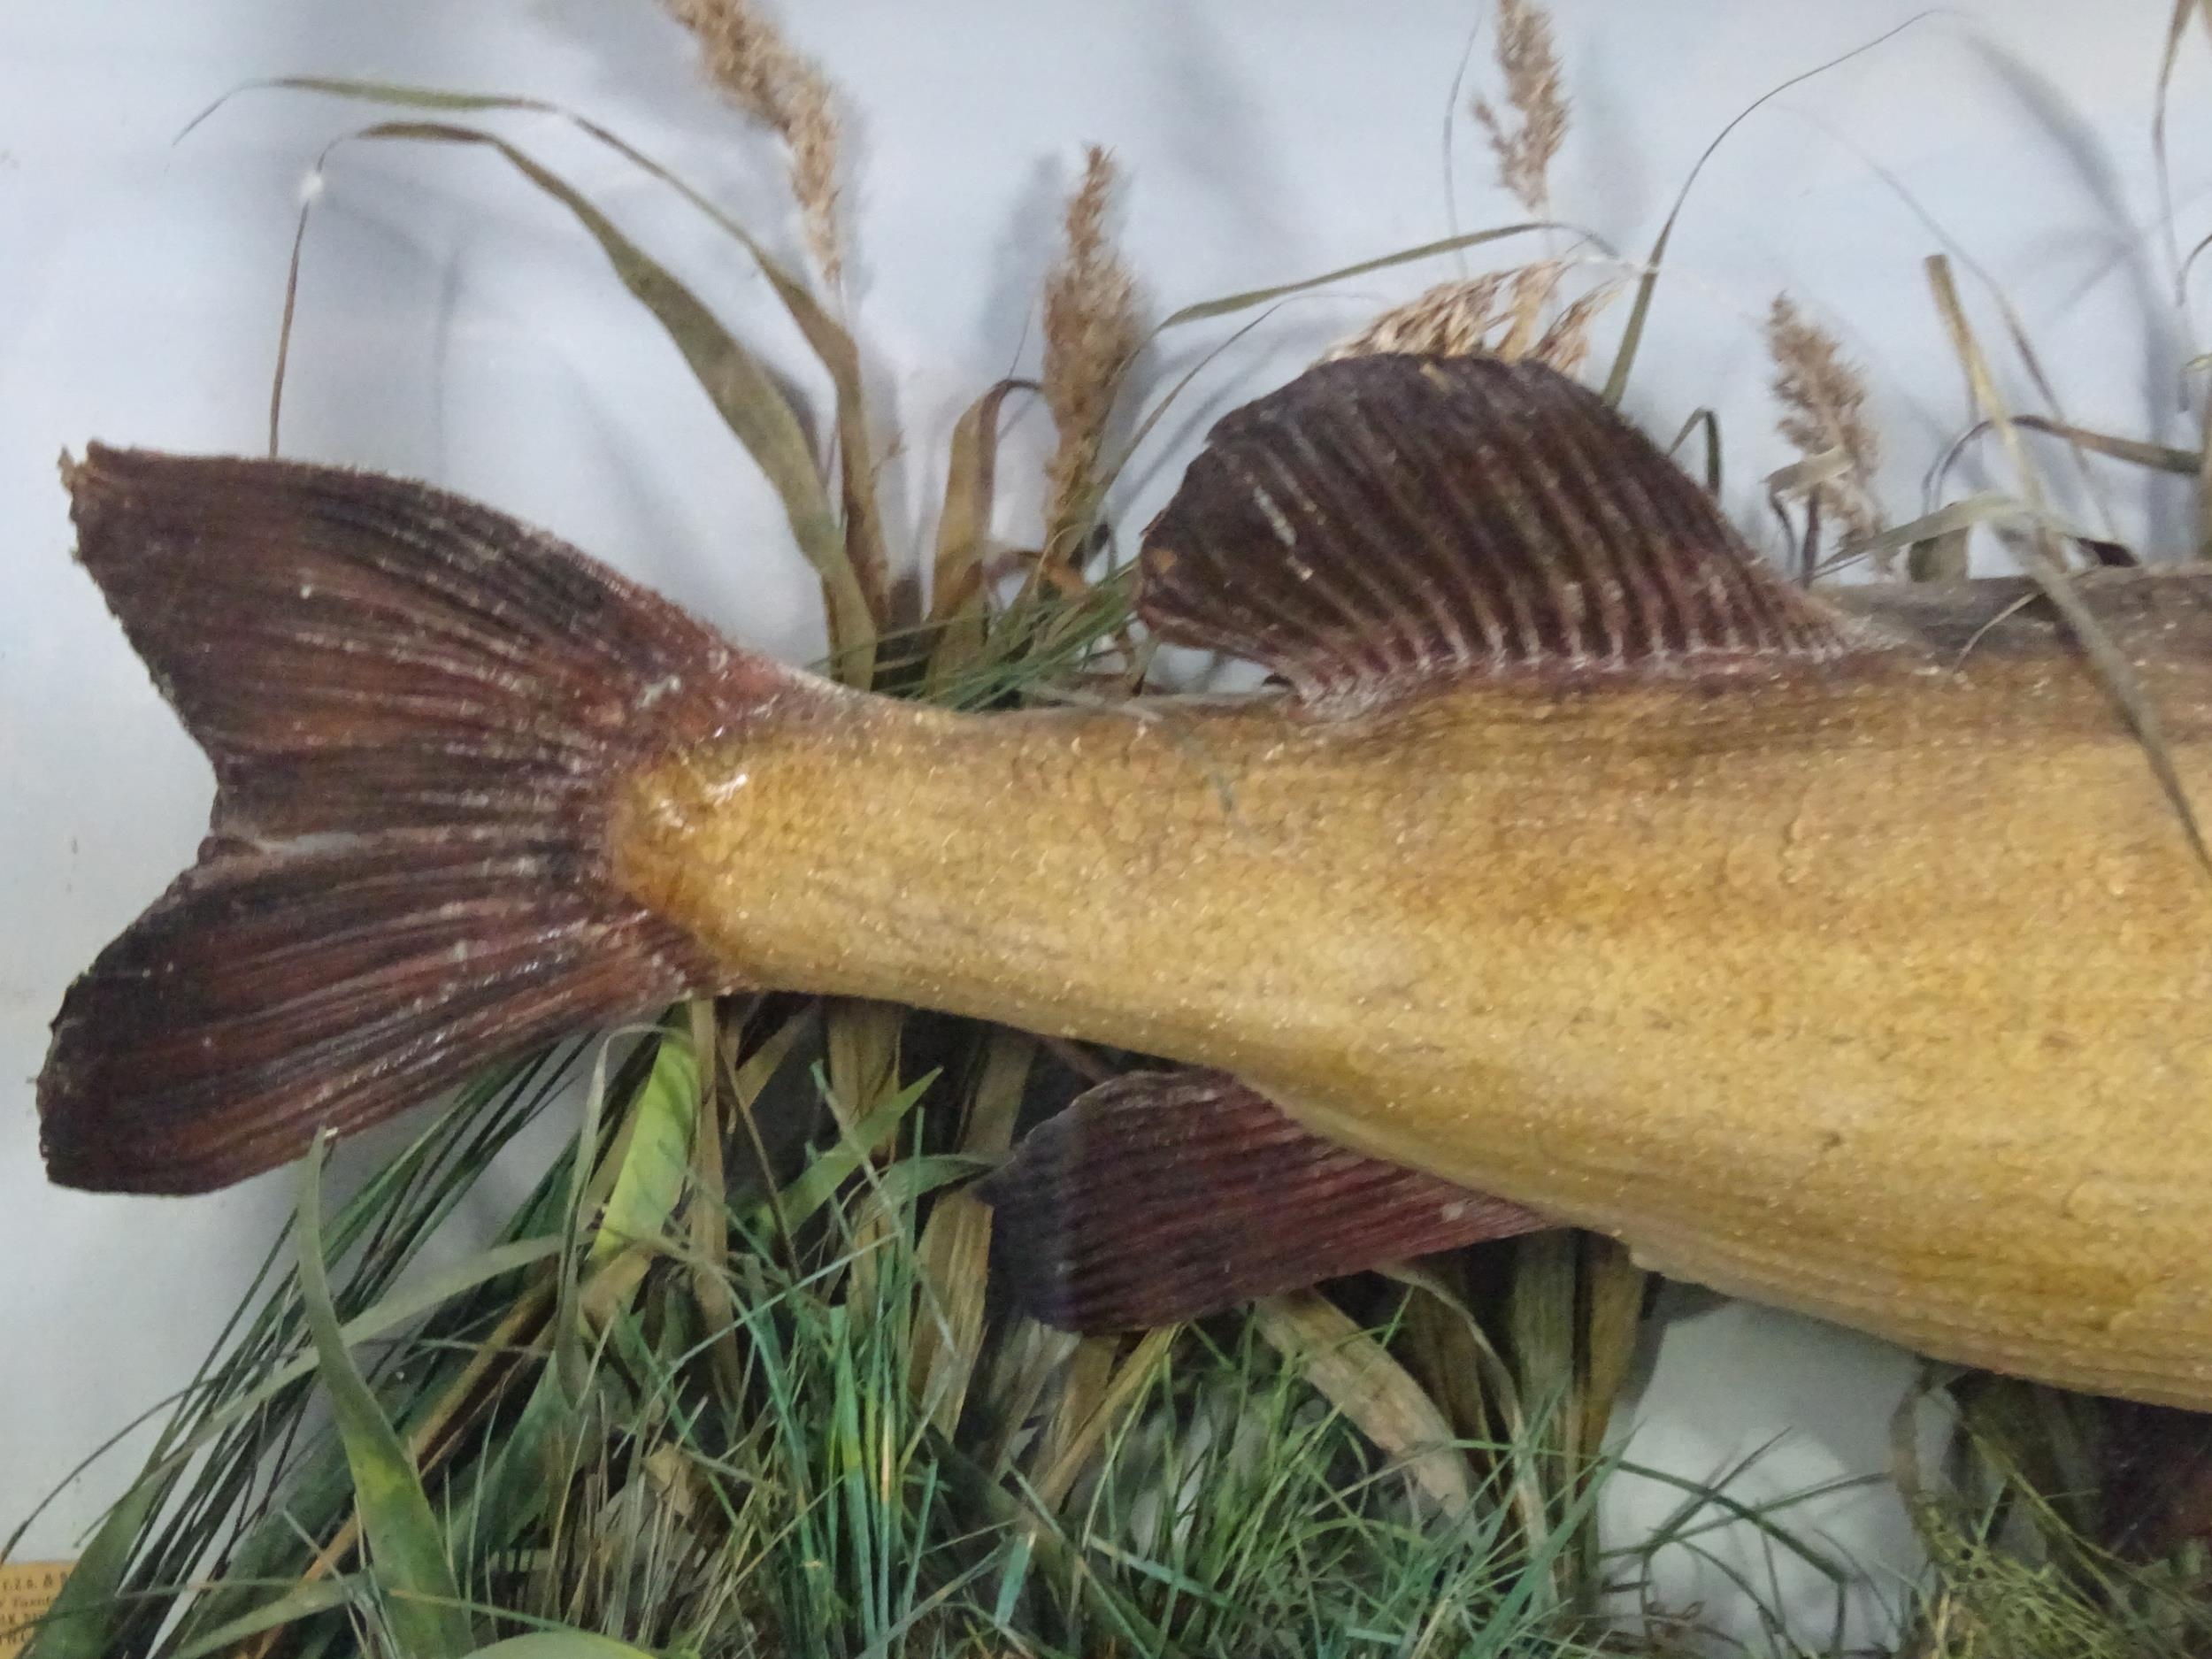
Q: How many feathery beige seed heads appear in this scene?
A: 5